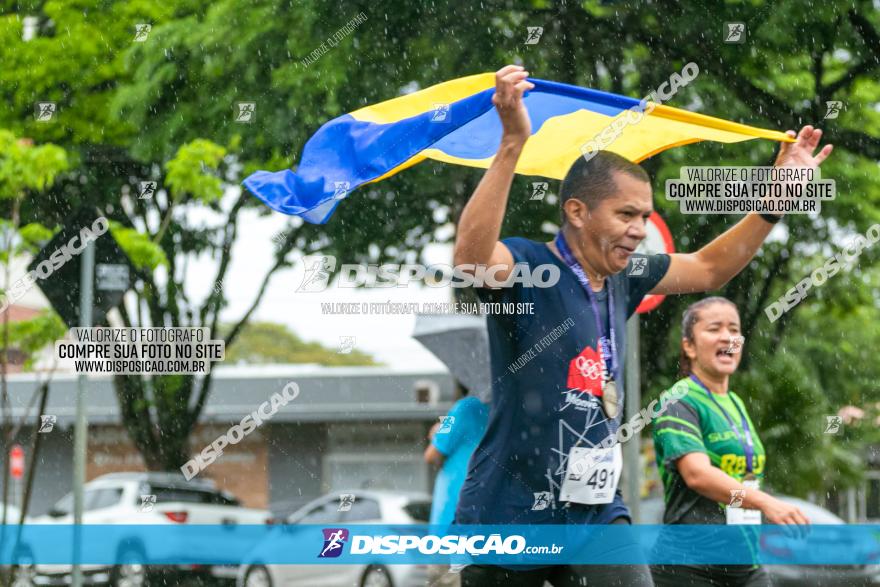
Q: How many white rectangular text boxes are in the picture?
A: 2